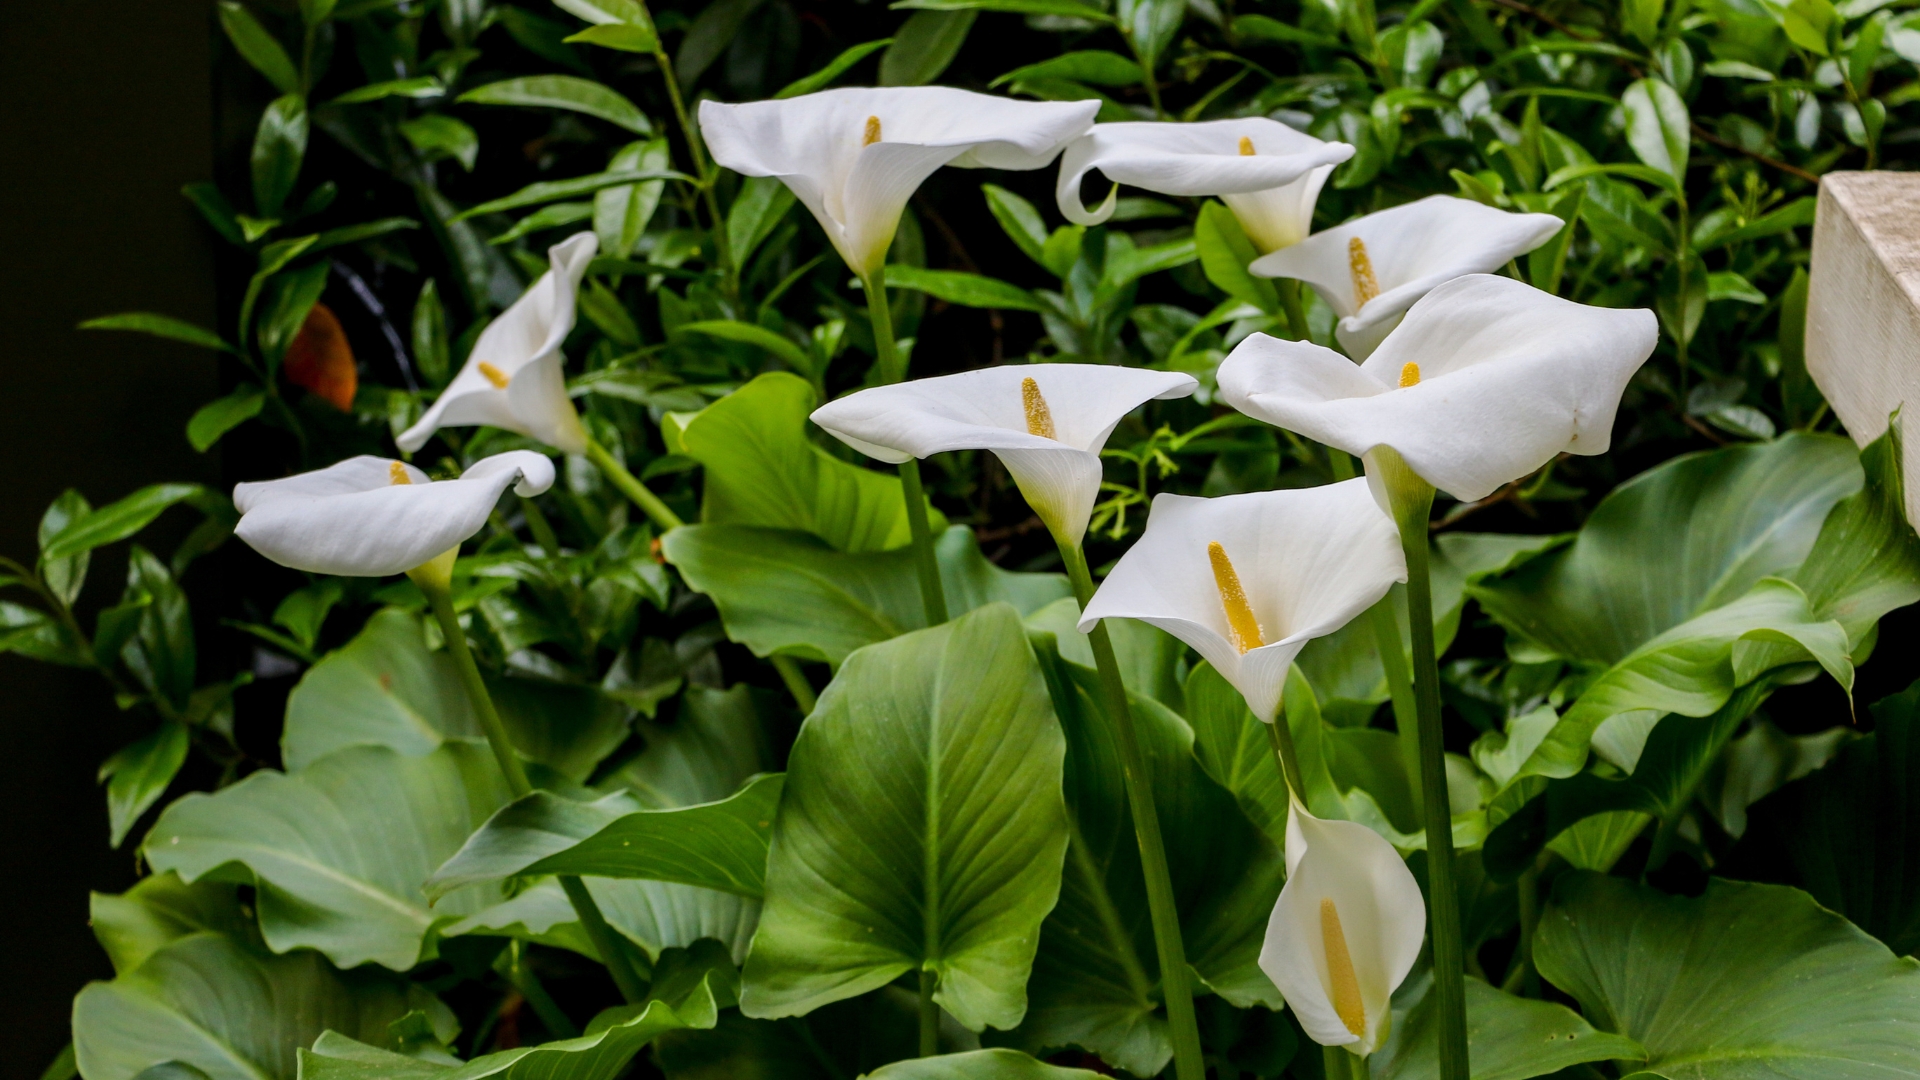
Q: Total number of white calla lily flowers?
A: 9